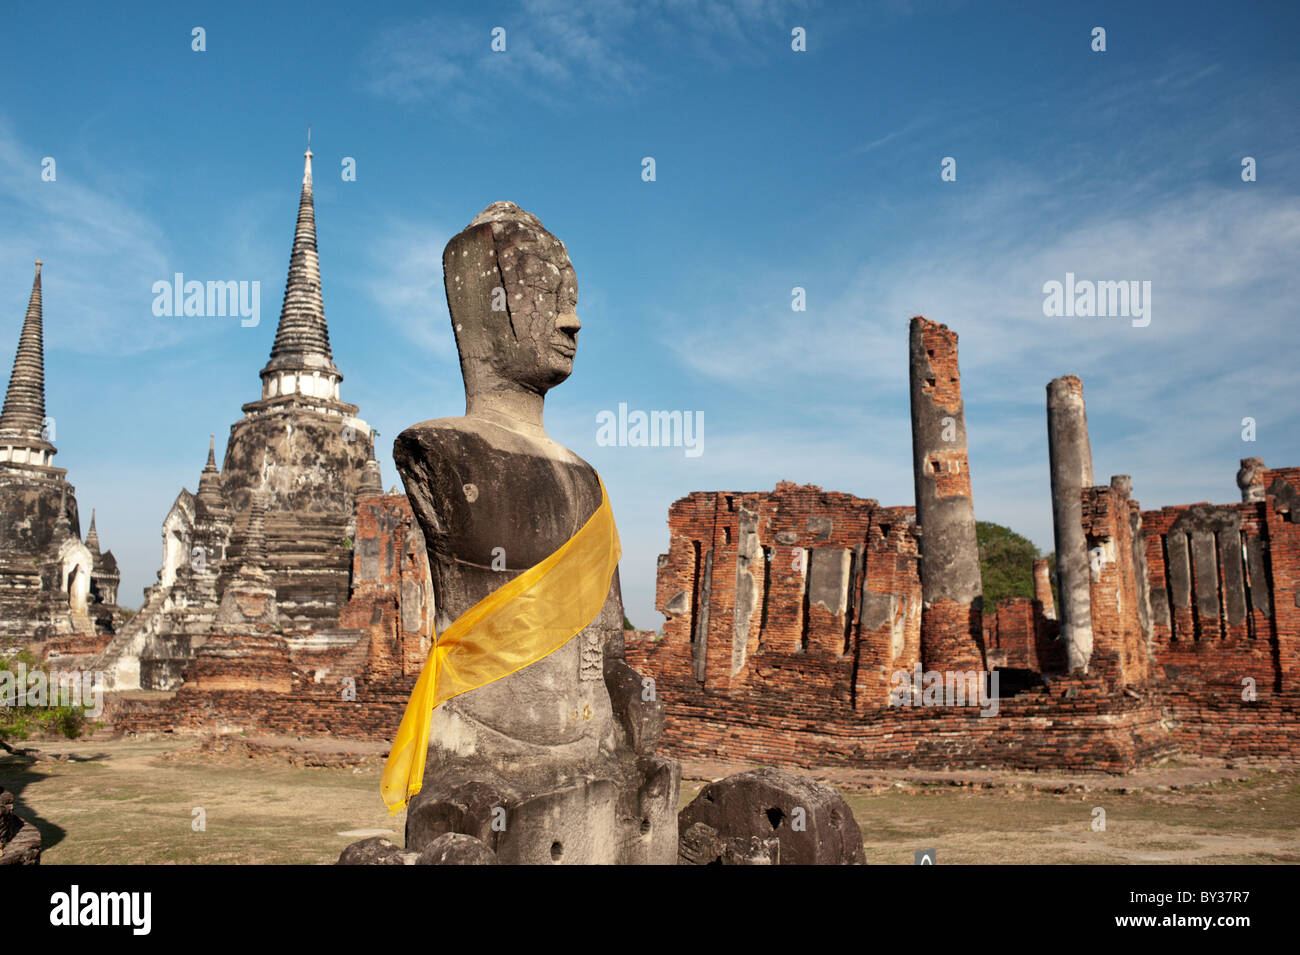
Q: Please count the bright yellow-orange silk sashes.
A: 1